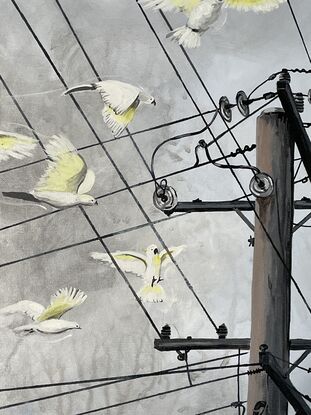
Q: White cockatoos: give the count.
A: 6